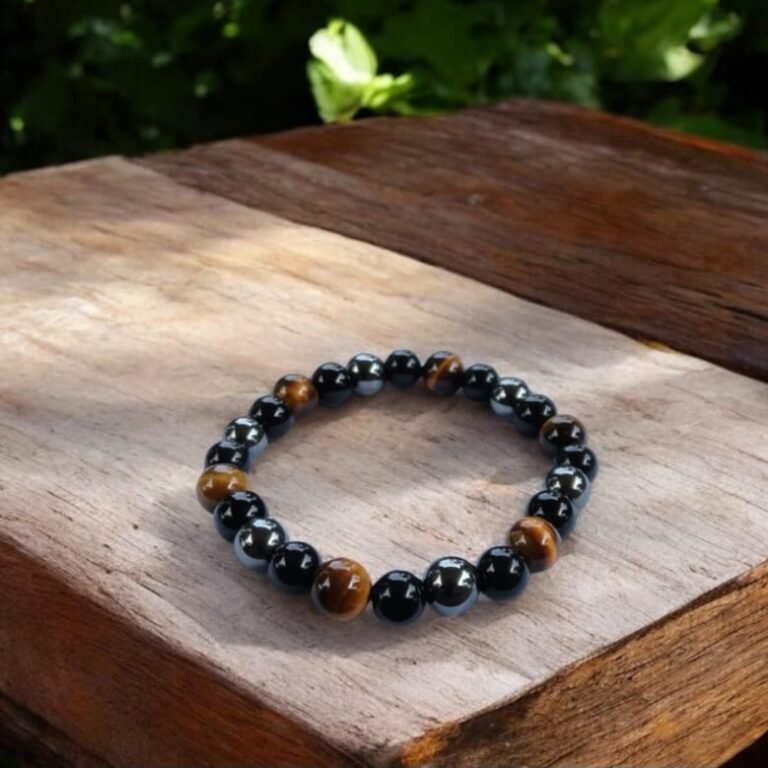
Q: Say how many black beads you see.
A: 12